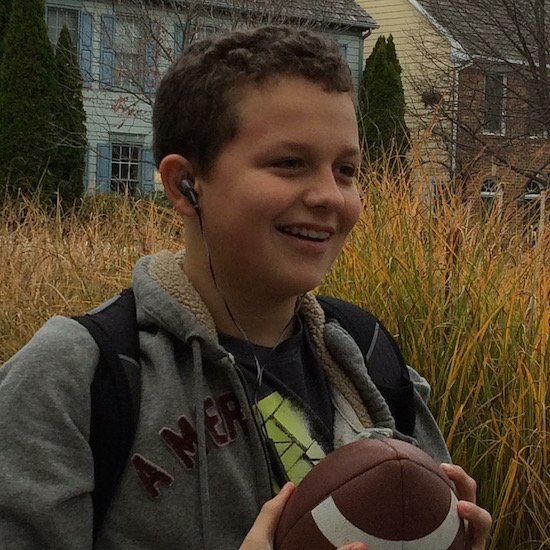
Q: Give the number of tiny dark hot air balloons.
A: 0